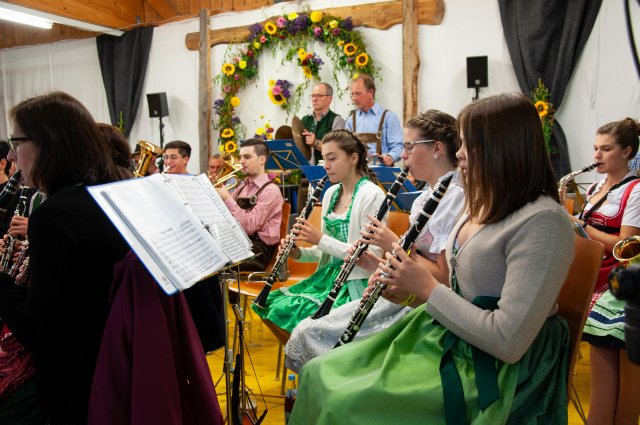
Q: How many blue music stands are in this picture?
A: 3